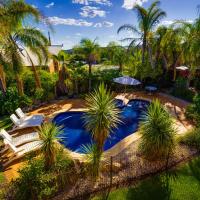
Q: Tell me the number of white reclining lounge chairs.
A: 4